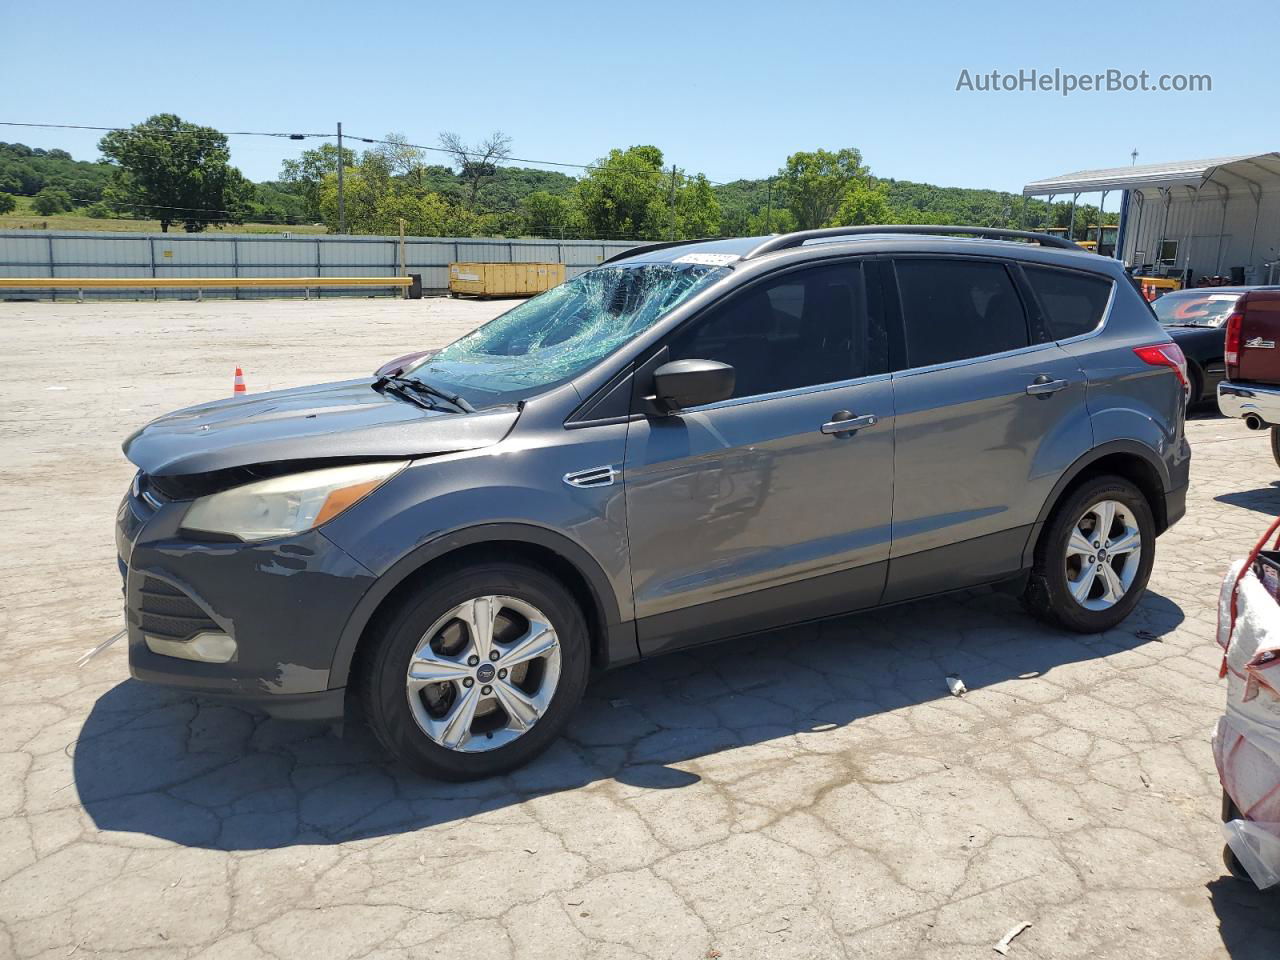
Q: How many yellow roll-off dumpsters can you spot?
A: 1